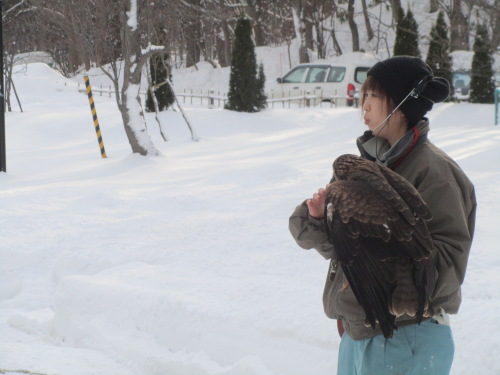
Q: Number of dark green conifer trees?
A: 5